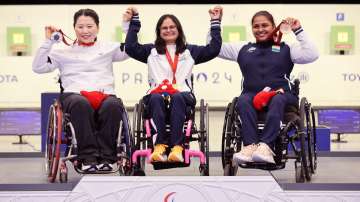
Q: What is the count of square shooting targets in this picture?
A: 4